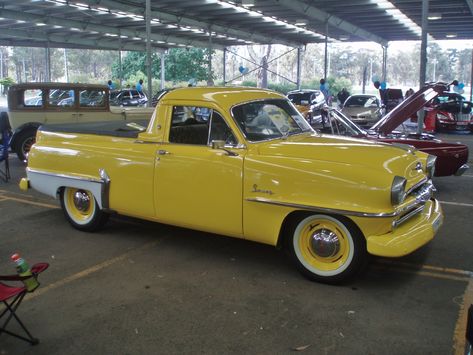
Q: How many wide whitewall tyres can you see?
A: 2